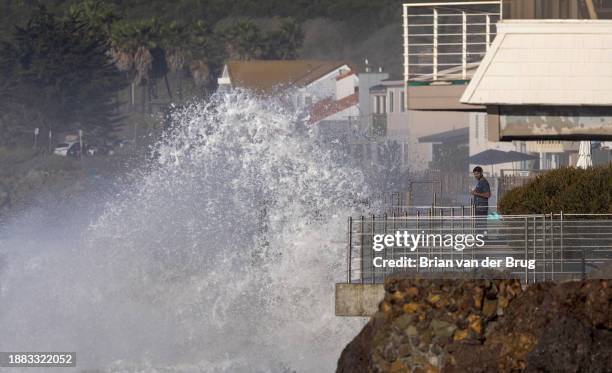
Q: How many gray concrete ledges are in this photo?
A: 1